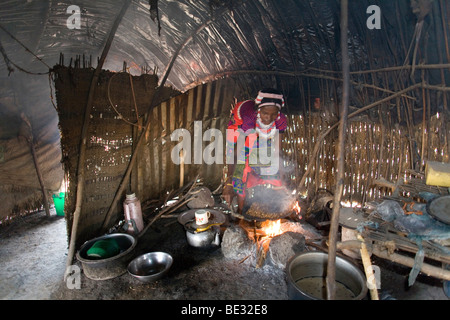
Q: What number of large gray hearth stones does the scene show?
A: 2